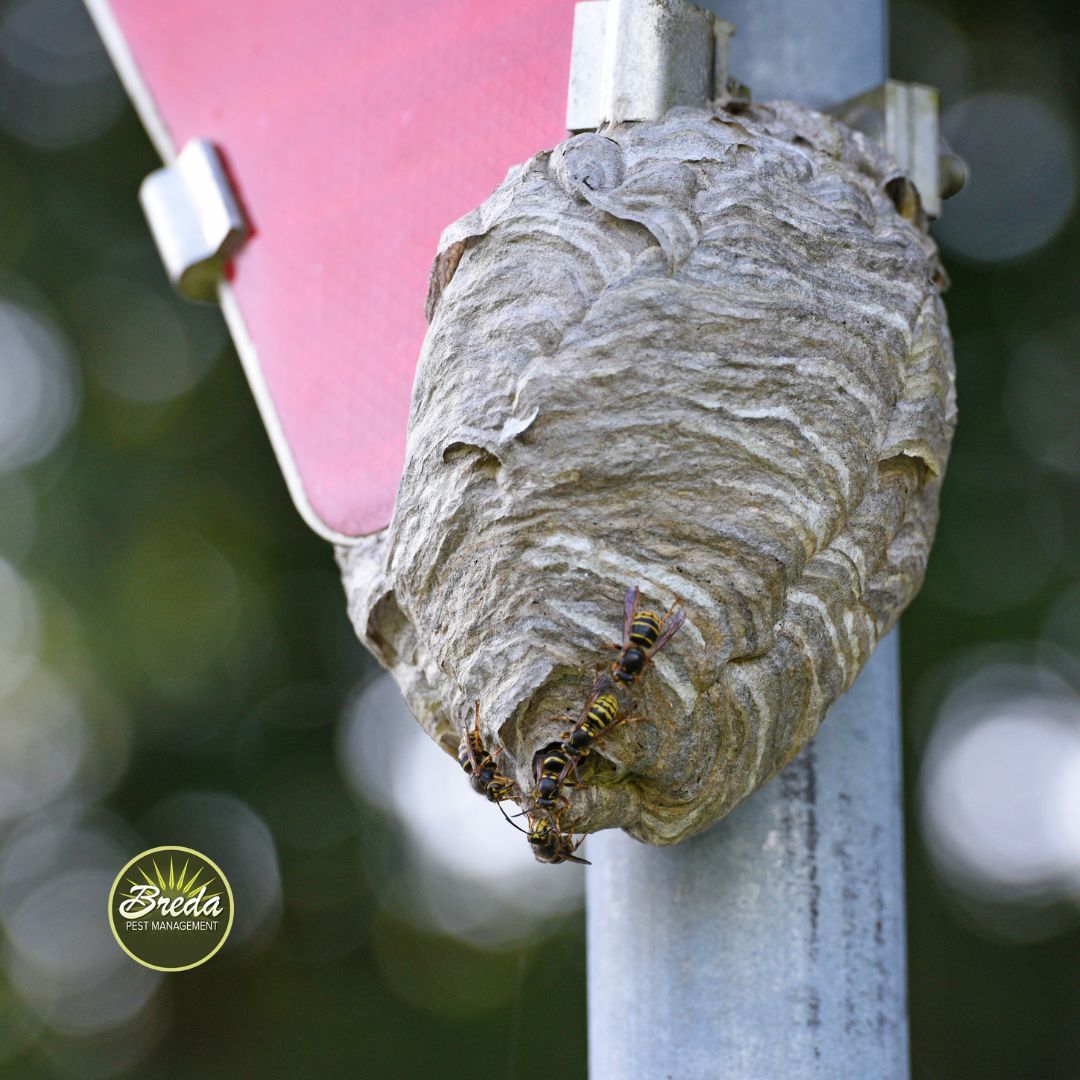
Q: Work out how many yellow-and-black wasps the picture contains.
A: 5